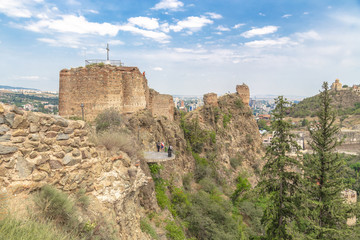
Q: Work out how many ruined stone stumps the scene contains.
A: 2